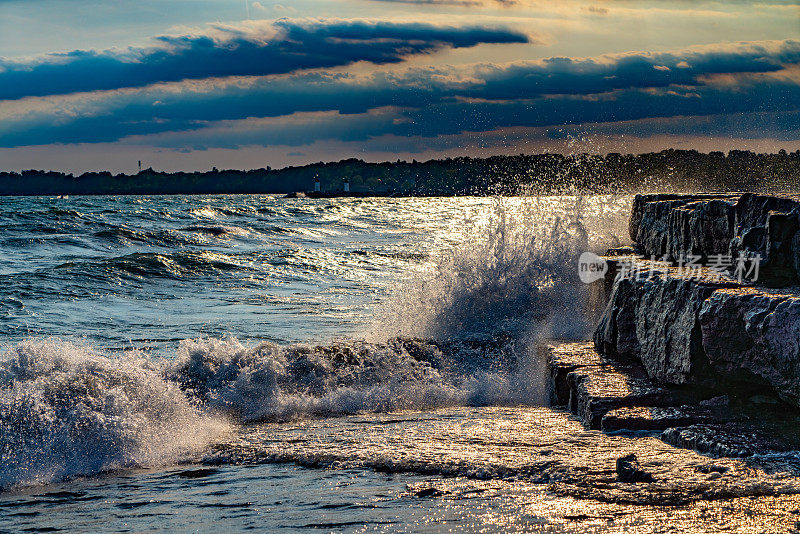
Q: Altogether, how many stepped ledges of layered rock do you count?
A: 3